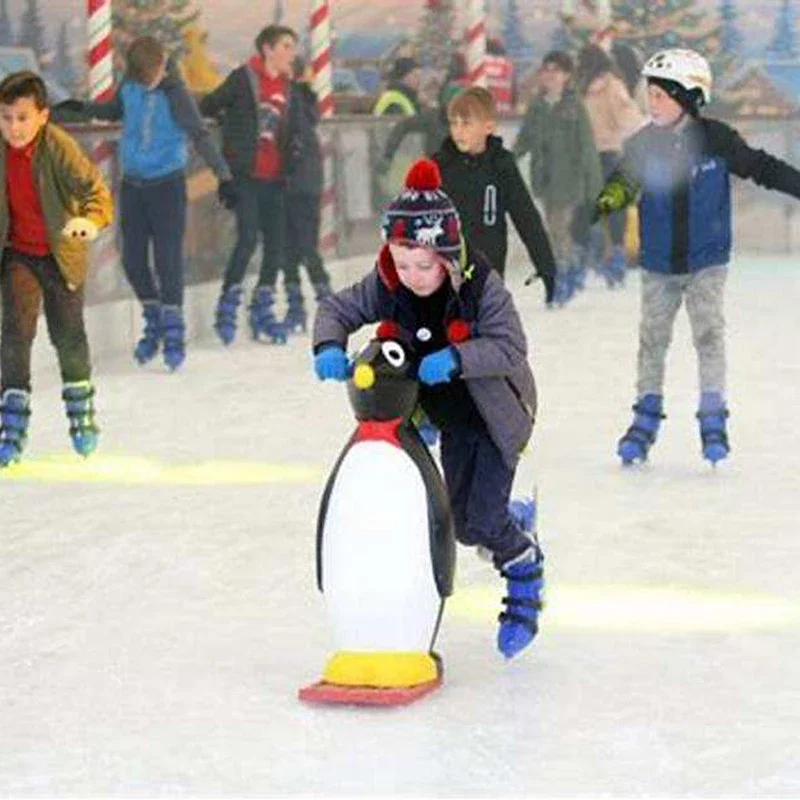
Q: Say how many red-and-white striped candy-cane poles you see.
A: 4